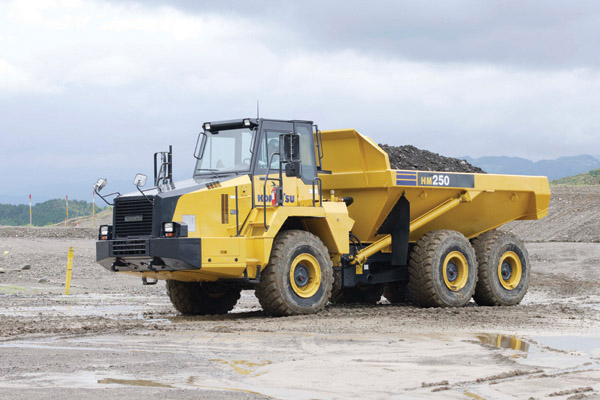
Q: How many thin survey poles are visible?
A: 3